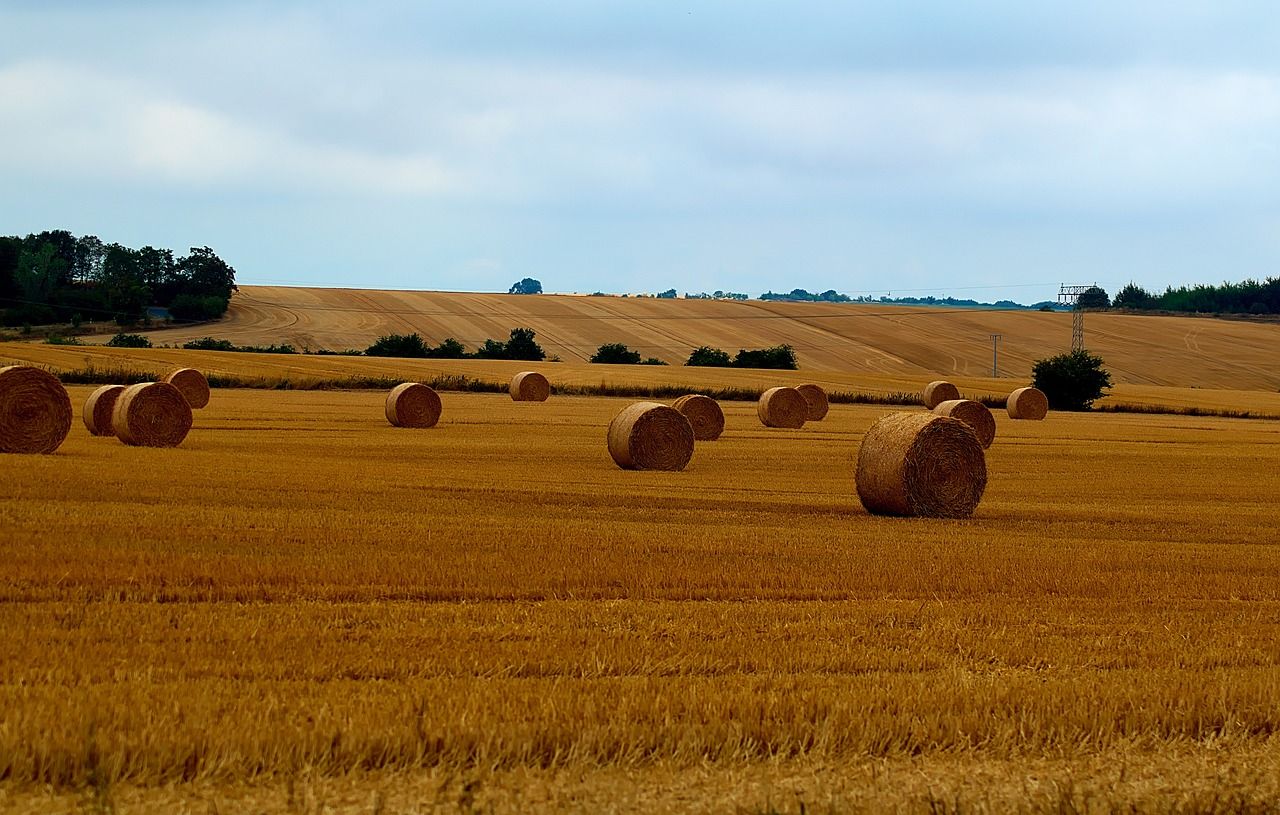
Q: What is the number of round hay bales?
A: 14